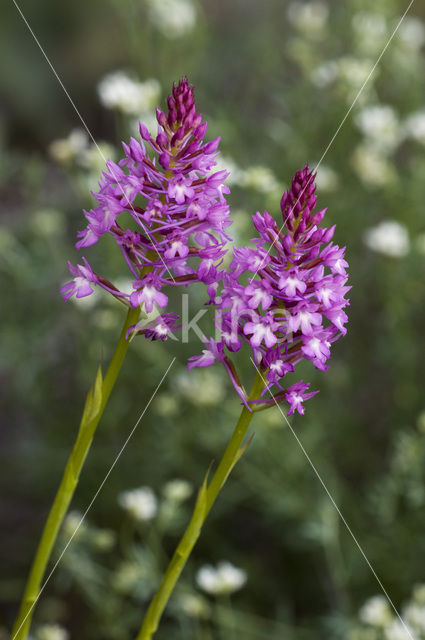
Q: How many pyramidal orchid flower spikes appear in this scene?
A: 2